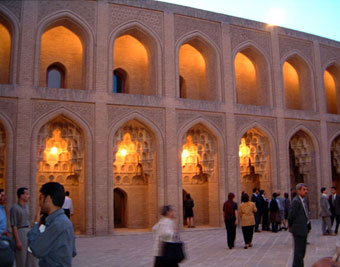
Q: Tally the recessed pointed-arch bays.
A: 14